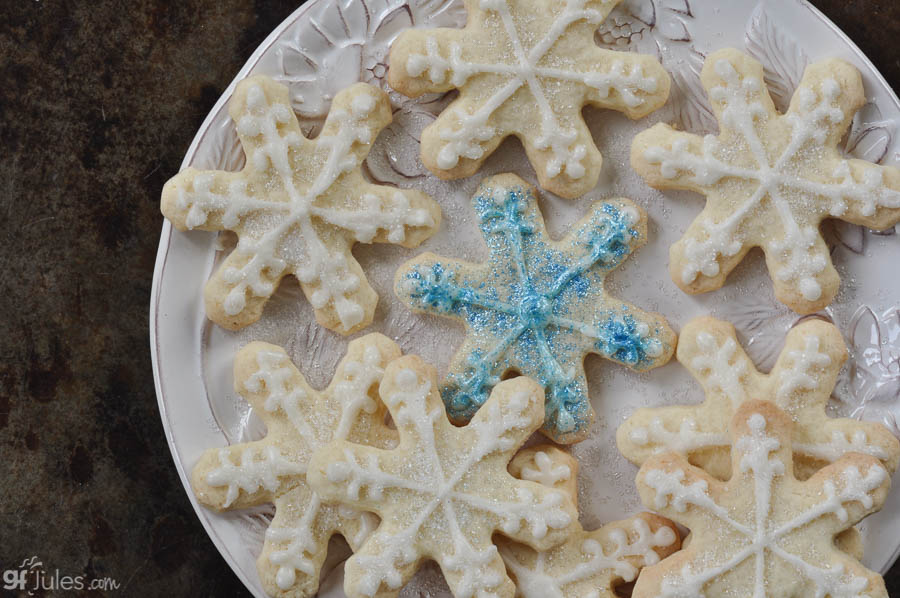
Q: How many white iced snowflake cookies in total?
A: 8